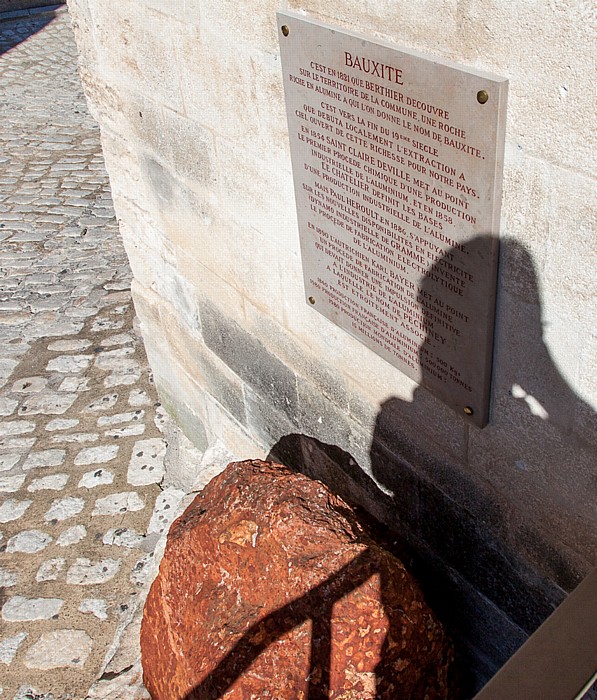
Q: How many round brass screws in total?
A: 4